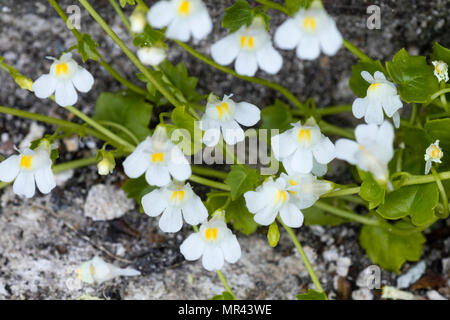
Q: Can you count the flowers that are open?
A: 14